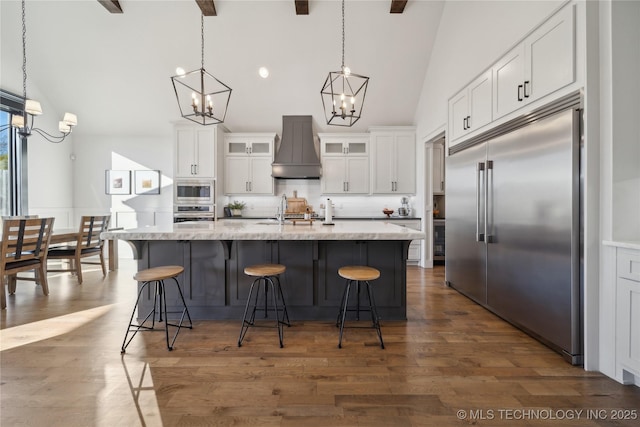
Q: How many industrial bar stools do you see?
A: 3